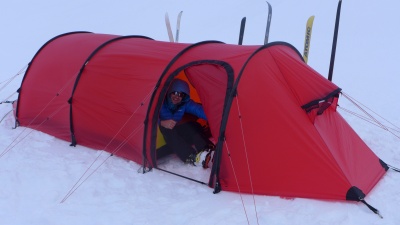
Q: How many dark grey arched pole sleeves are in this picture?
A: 4